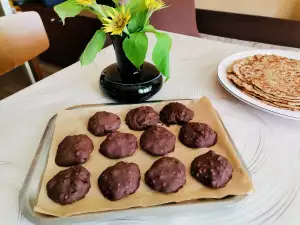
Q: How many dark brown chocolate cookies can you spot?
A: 11